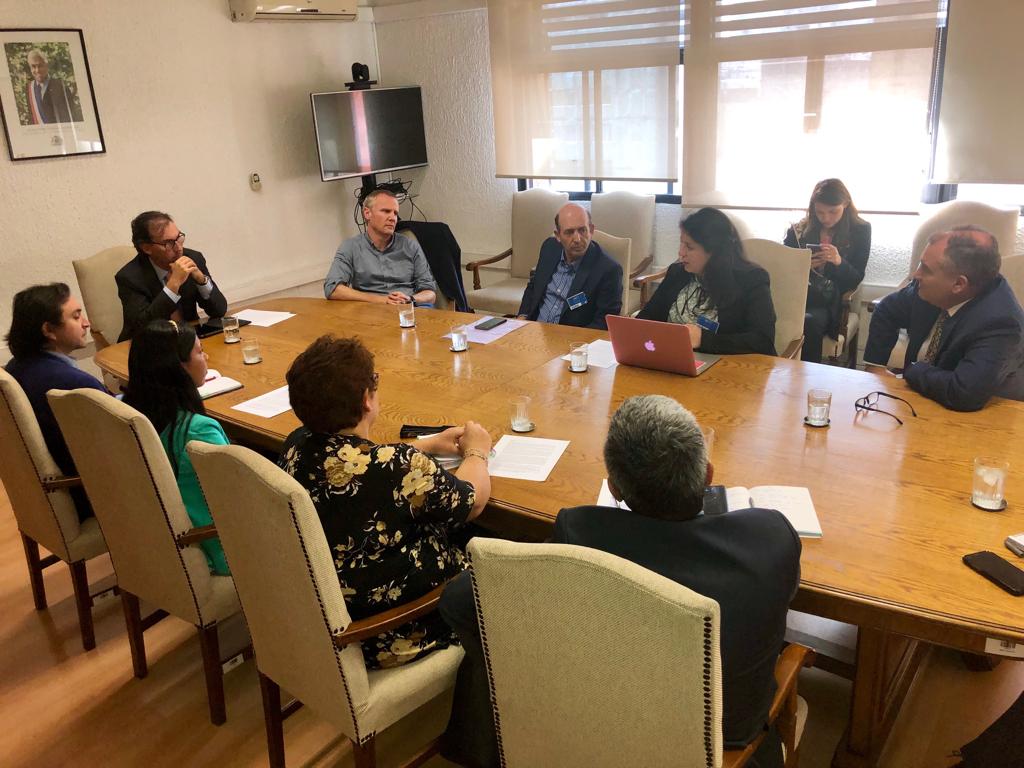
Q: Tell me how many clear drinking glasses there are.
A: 9